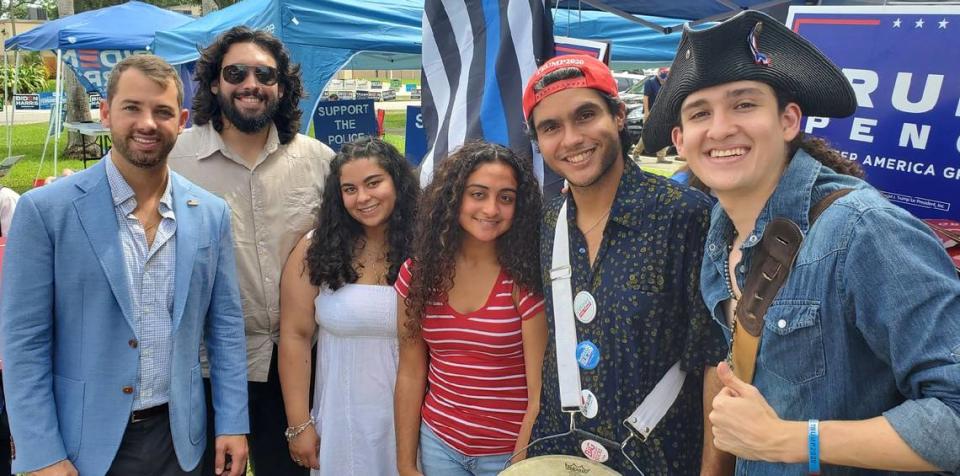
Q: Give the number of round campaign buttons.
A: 4